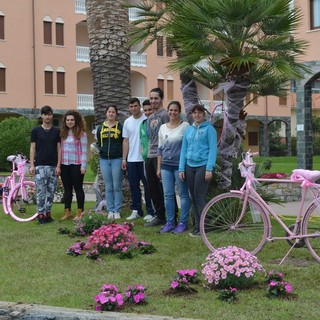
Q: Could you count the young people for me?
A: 8